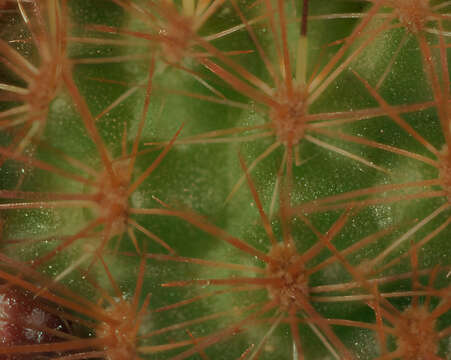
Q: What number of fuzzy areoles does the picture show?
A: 9